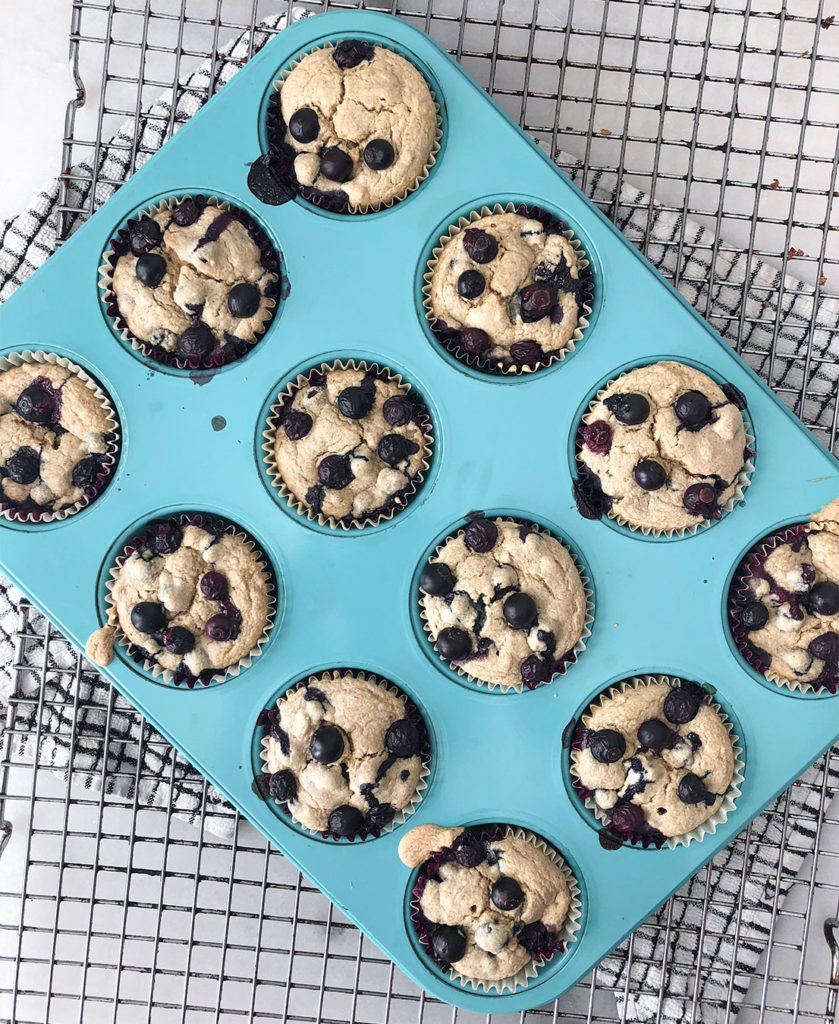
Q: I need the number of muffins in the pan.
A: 12